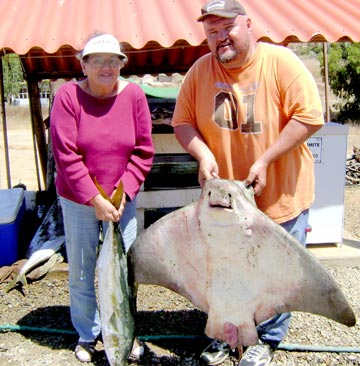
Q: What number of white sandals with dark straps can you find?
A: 2